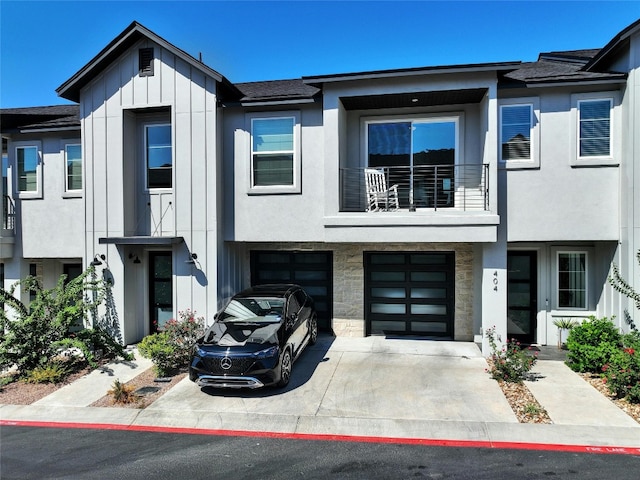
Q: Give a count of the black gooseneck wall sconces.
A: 3